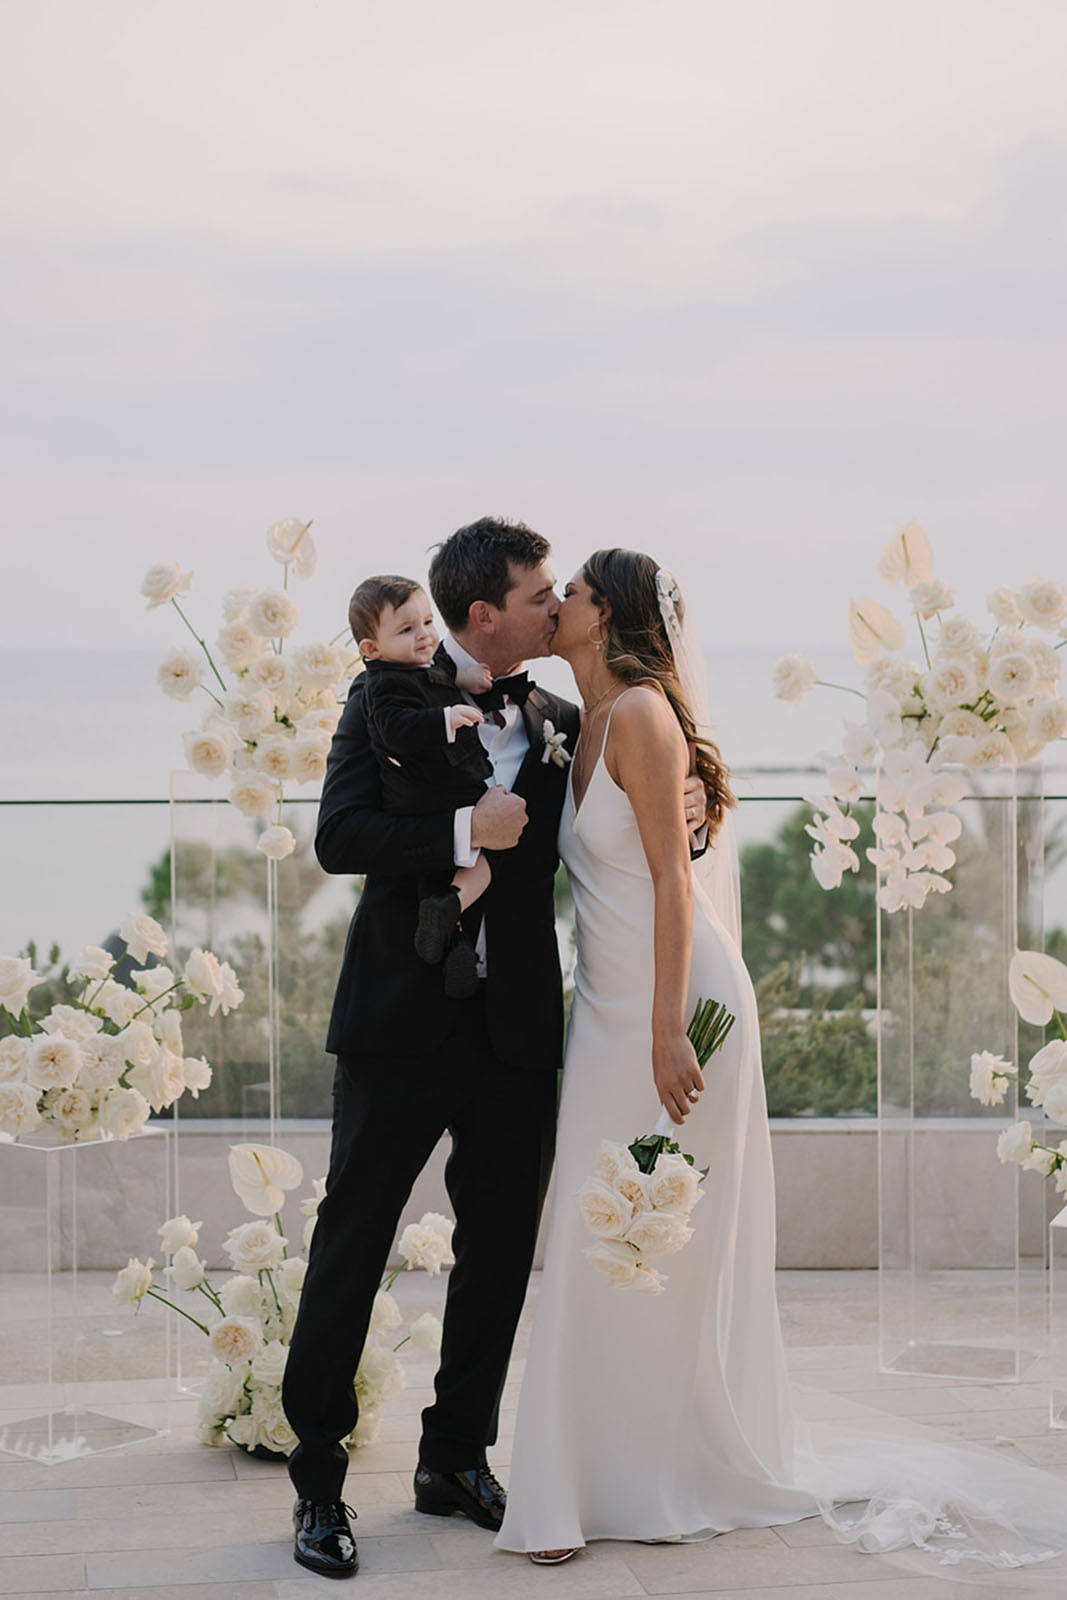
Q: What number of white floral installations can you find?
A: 5